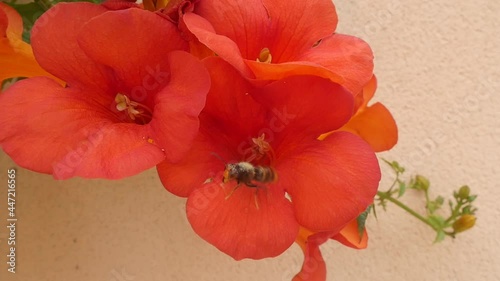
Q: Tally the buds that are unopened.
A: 3